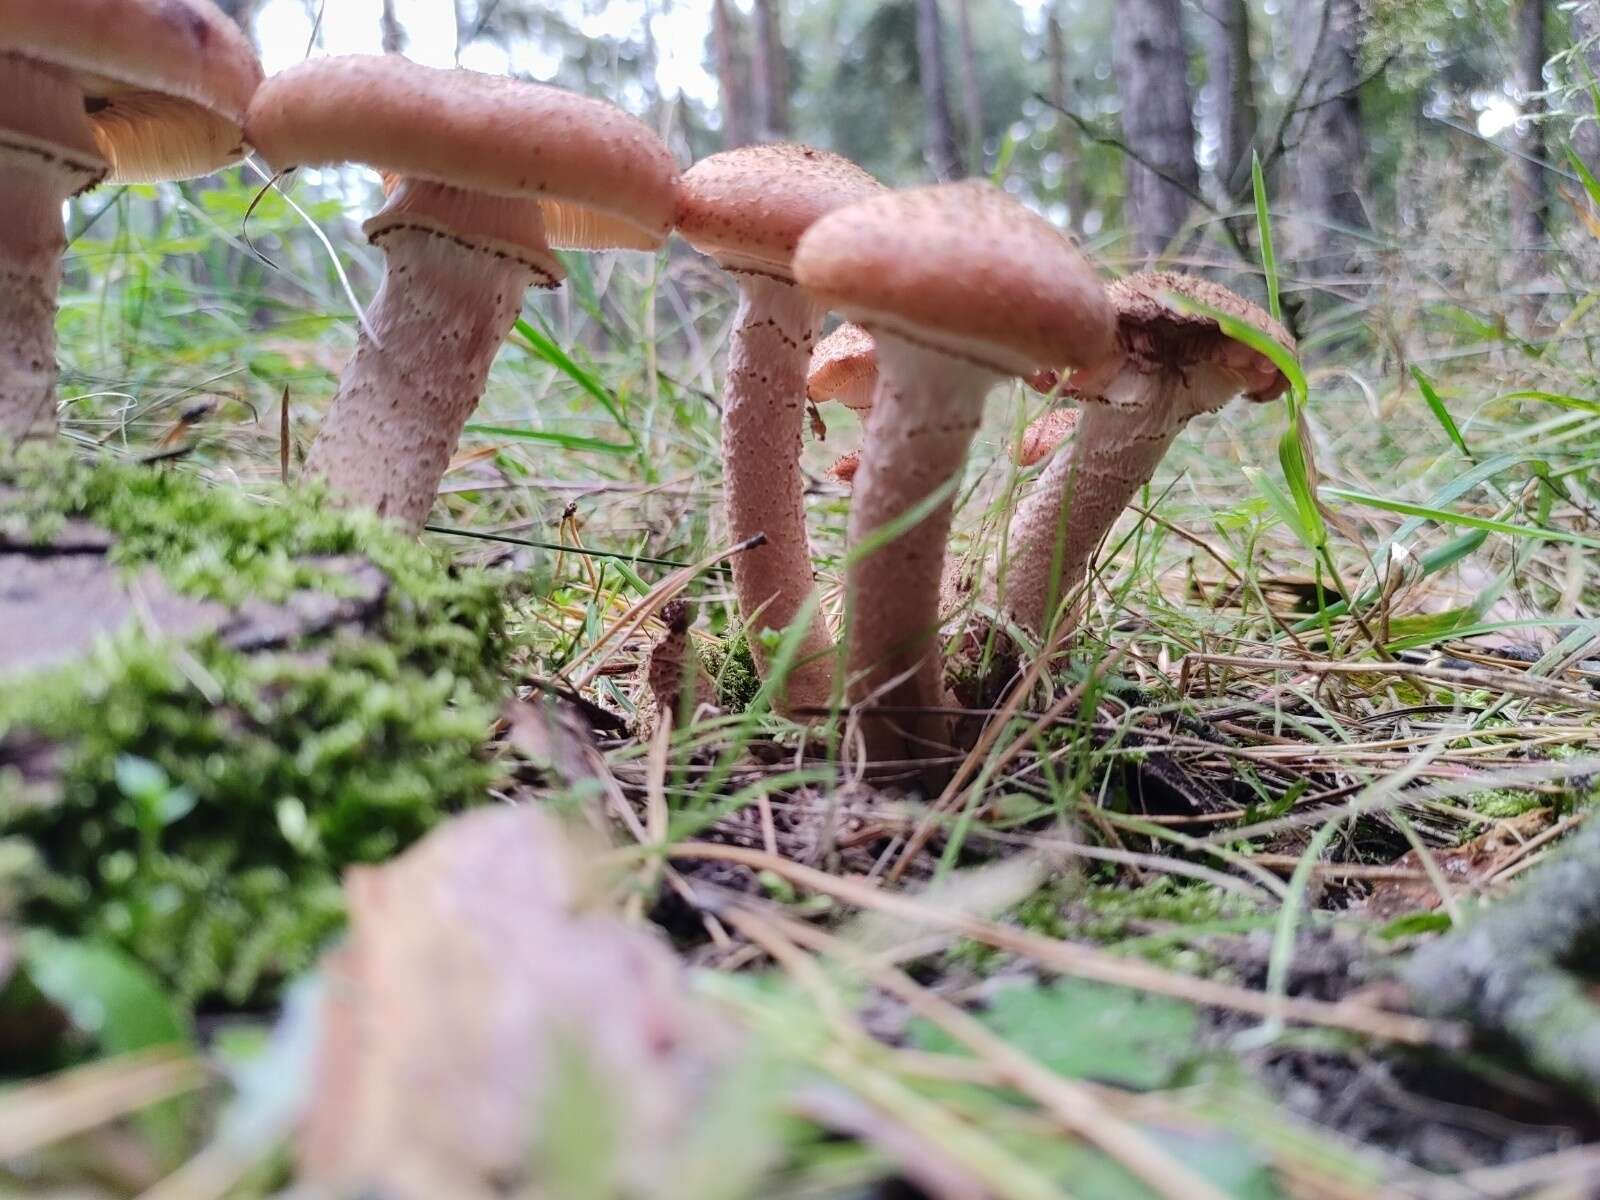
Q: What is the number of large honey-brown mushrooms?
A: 5